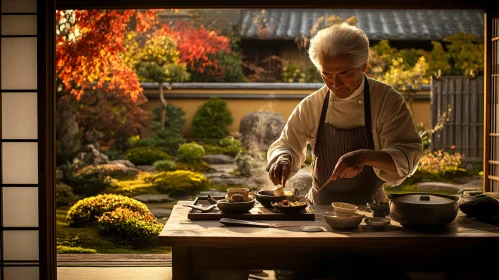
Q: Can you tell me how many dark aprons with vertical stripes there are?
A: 1